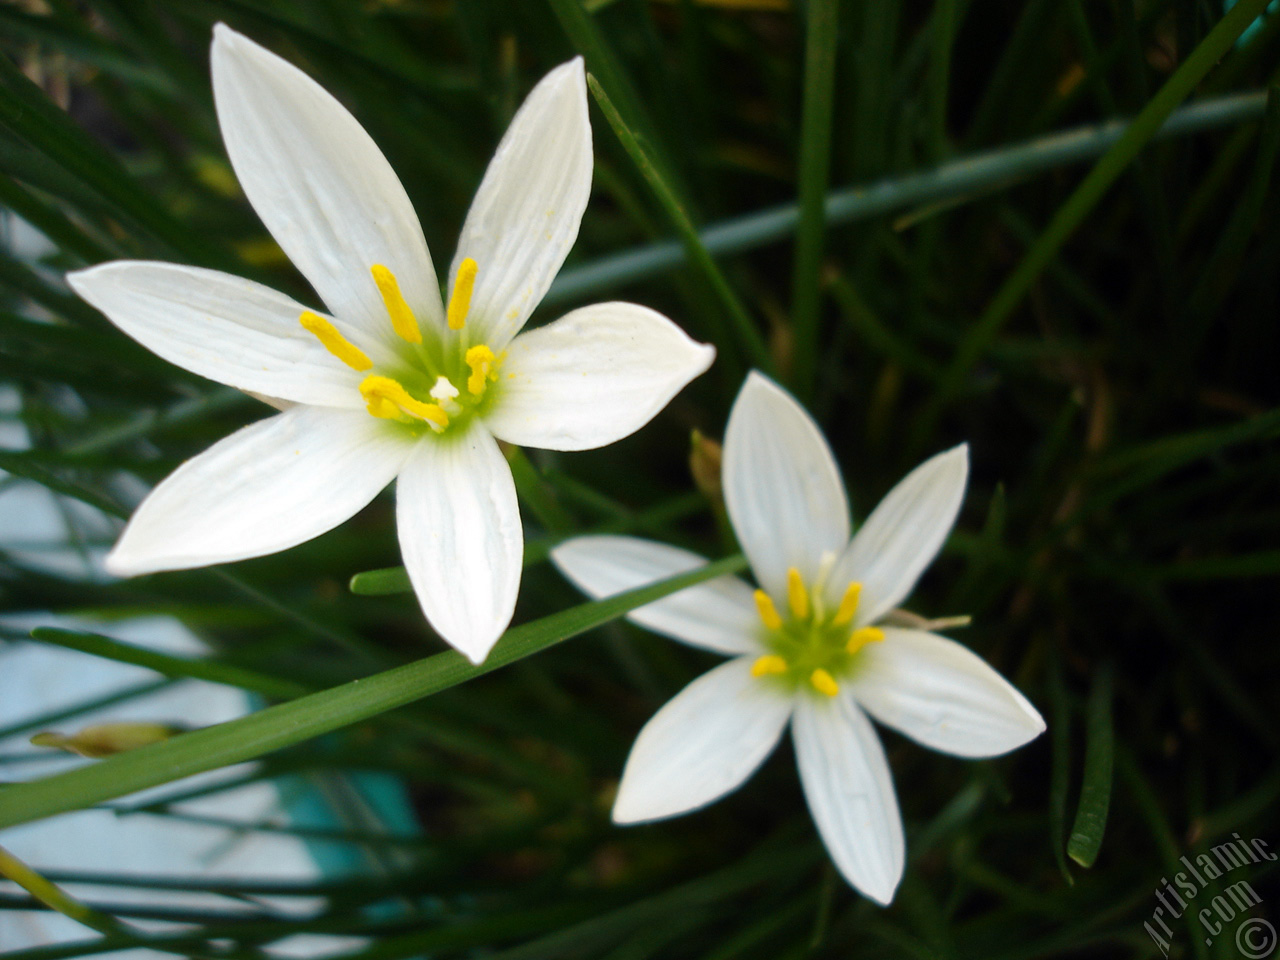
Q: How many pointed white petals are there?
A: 12